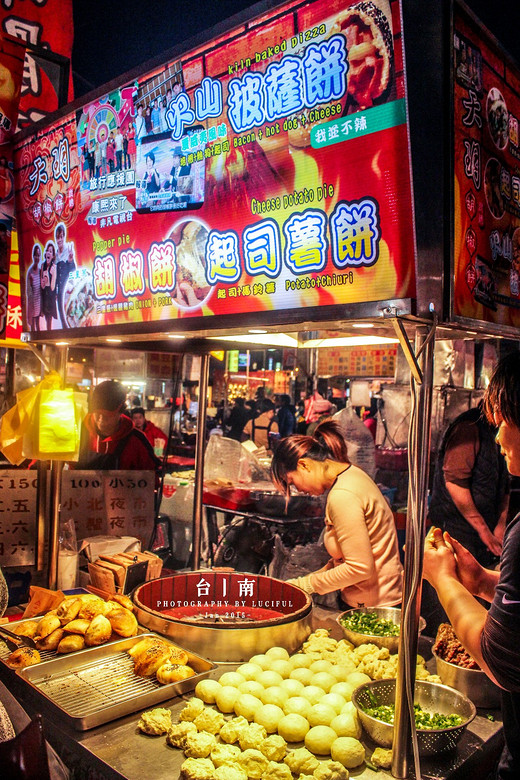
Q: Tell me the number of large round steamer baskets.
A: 1